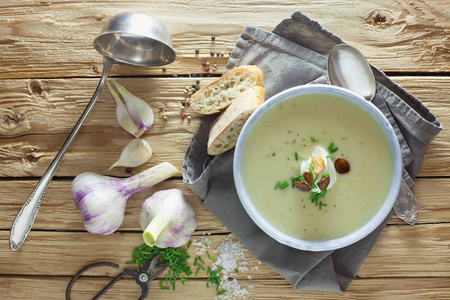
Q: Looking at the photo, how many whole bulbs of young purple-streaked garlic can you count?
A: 2